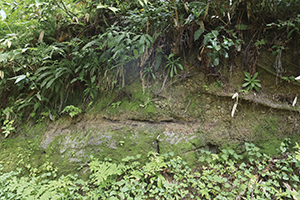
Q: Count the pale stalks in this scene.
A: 2